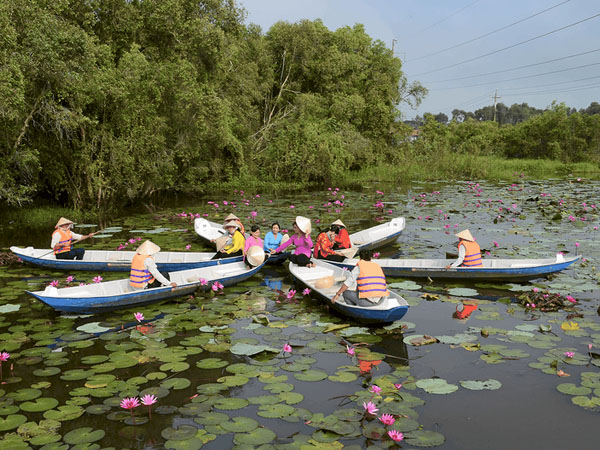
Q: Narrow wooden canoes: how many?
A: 6